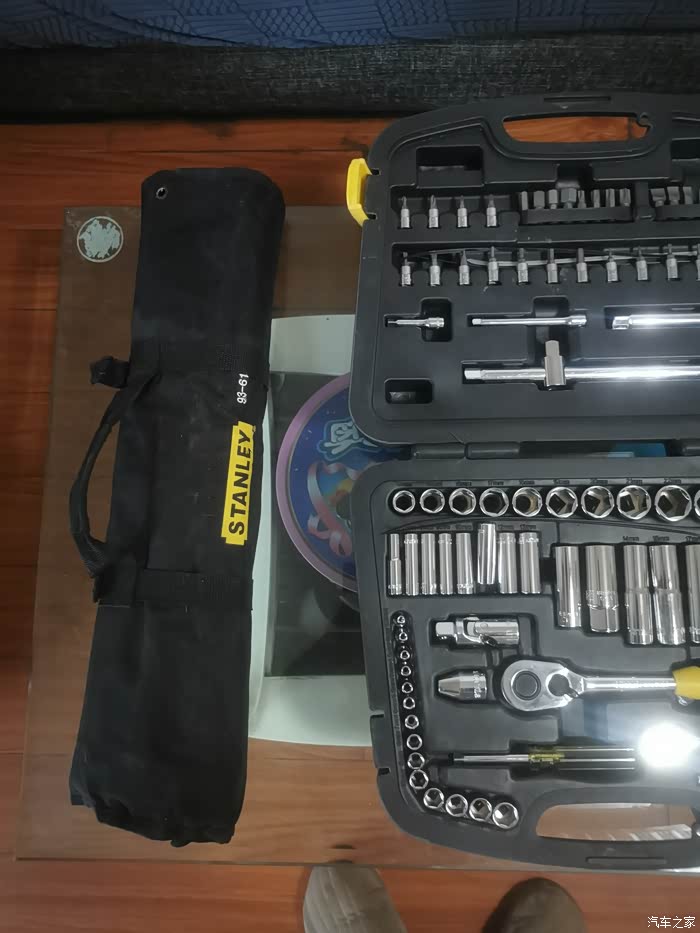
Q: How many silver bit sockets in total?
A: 15